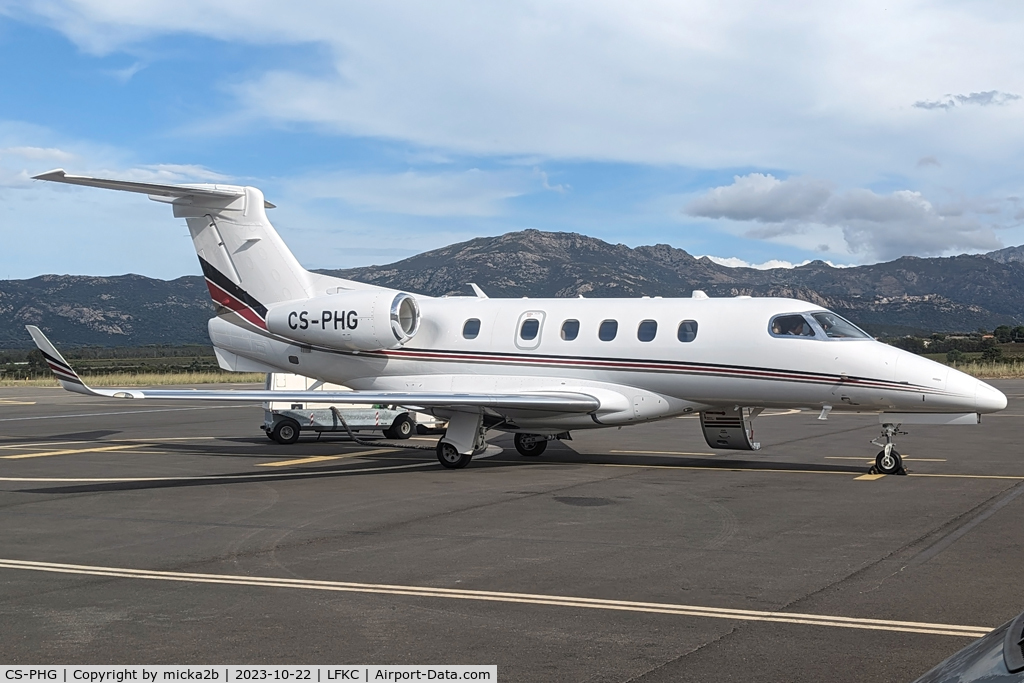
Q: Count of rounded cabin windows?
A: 6